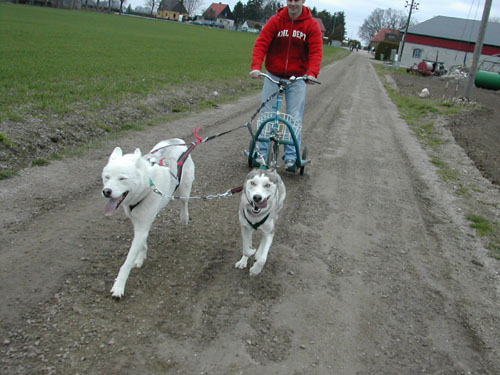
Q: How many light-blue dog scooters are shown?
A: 1